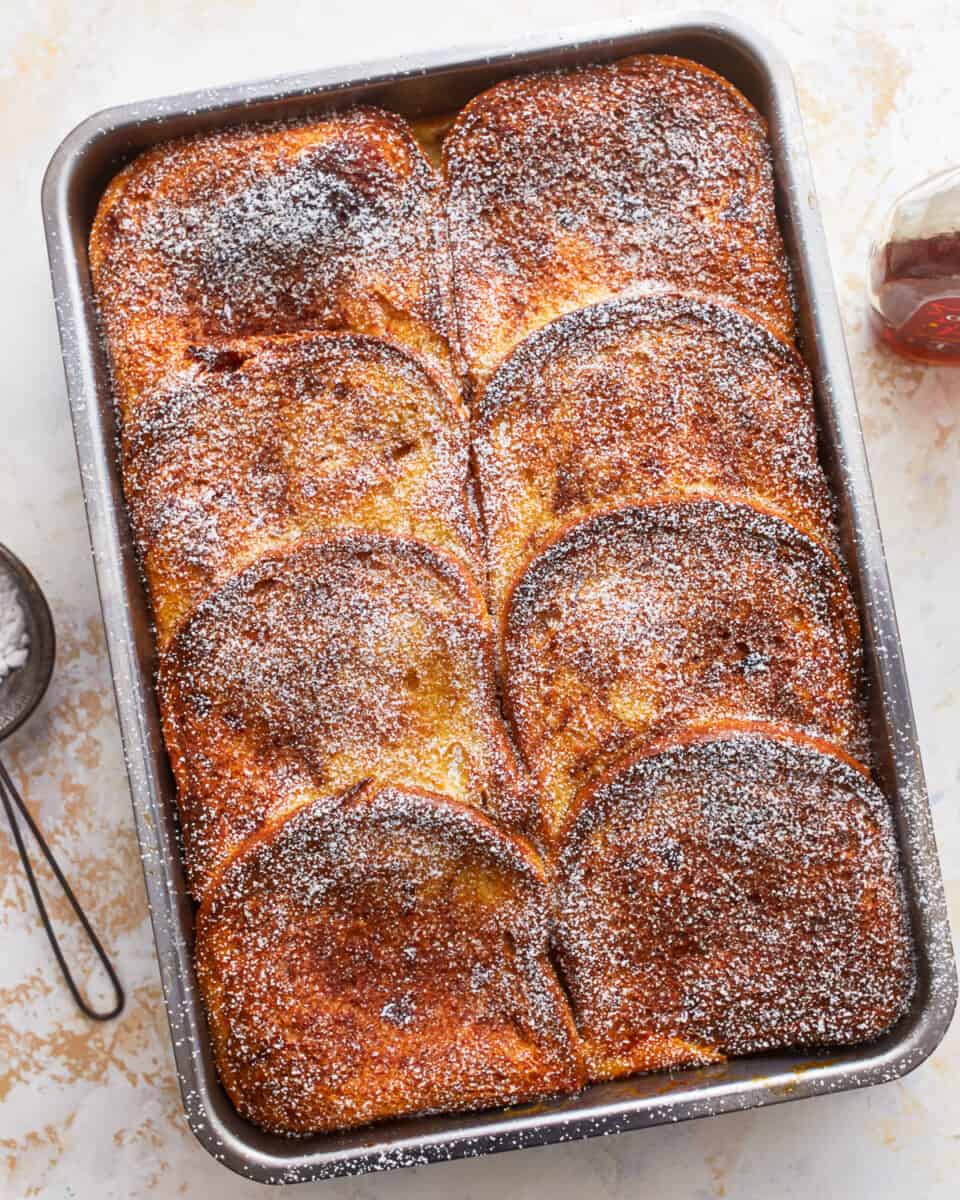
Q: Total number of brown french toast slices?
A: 8